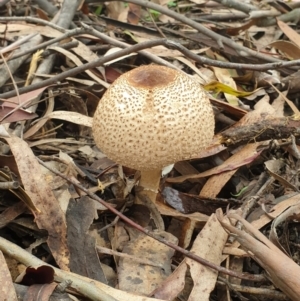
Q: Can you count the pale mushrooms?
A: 1